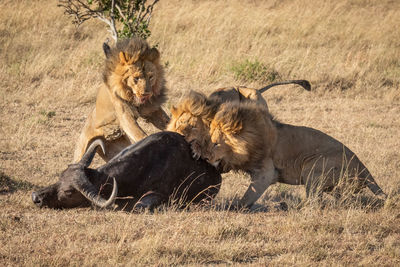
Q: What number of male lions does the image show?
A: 3